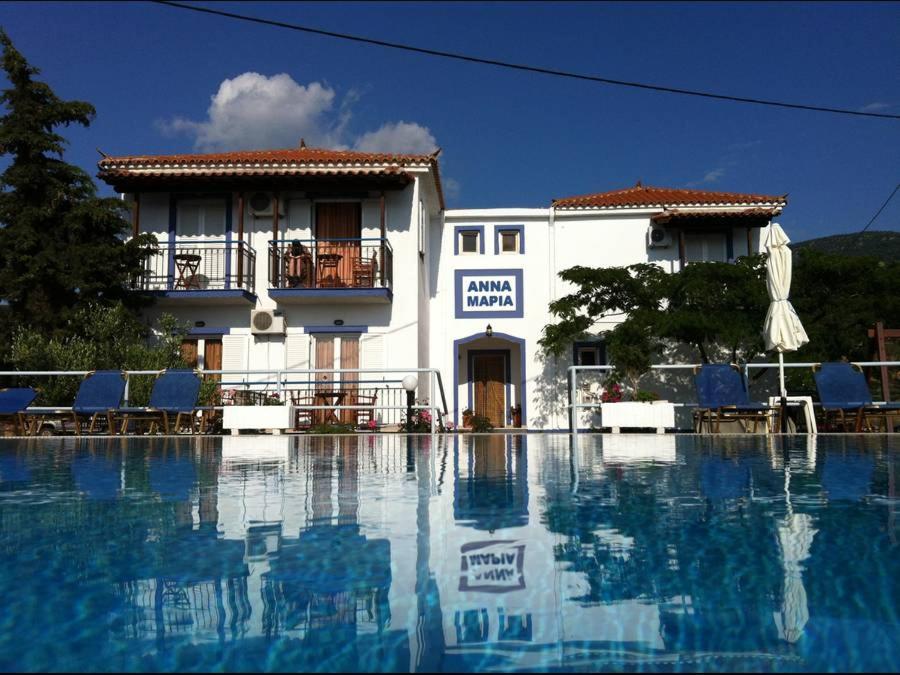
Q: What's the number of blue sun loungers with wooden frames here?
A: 5